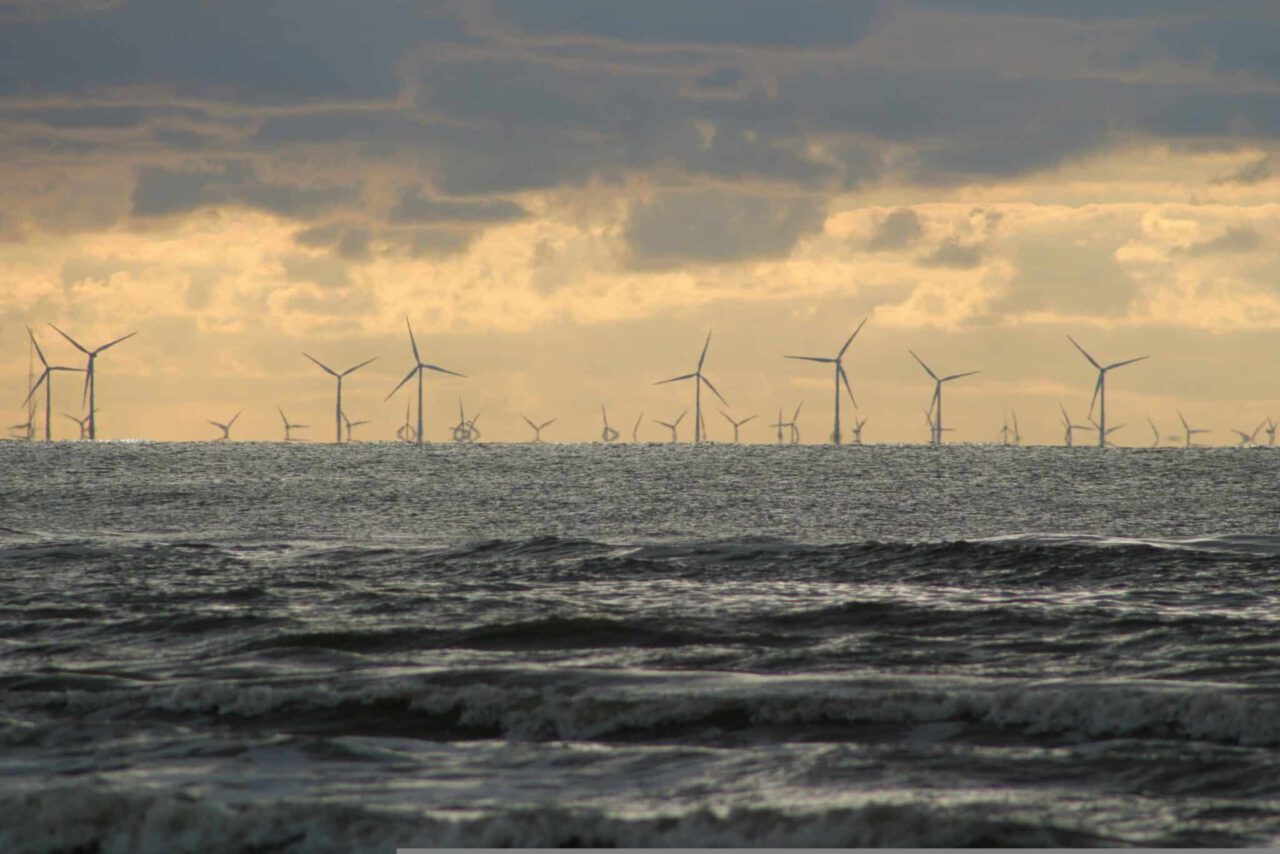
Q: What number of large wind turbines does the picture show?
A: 8